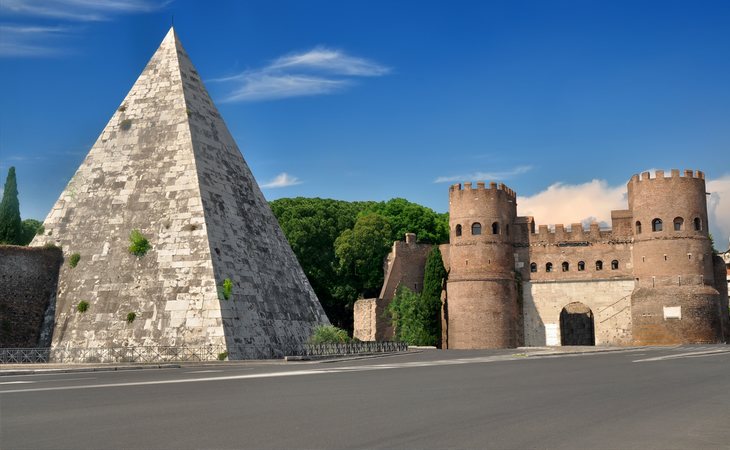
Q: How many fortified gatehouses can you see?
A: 1